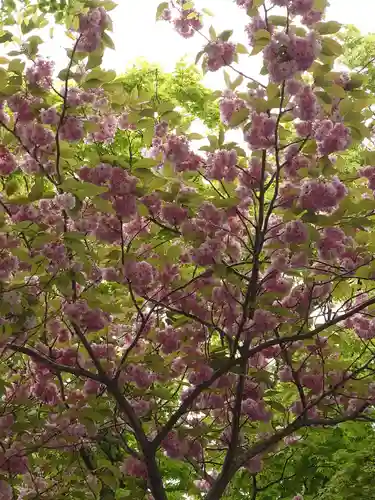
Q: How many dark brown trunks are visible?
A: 2